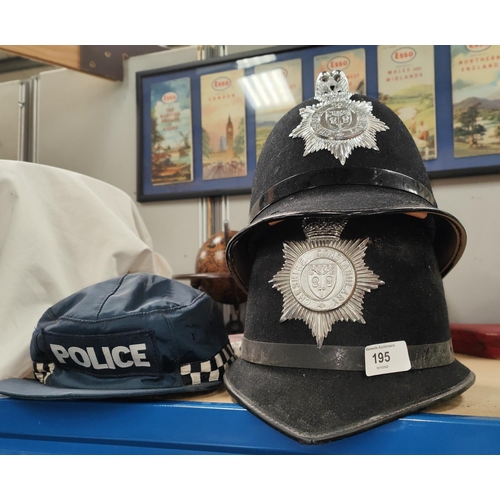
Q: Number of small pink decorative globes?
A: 0